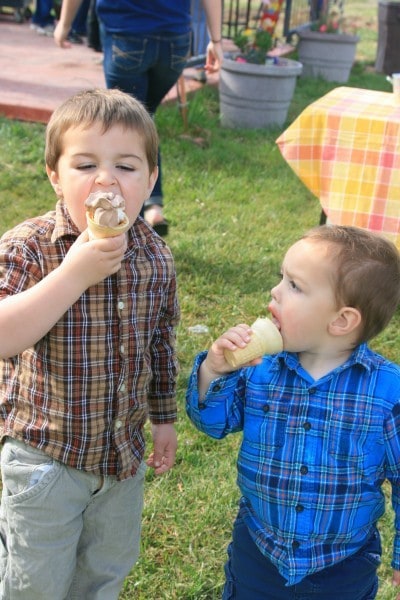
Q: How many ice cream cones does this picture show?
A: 2